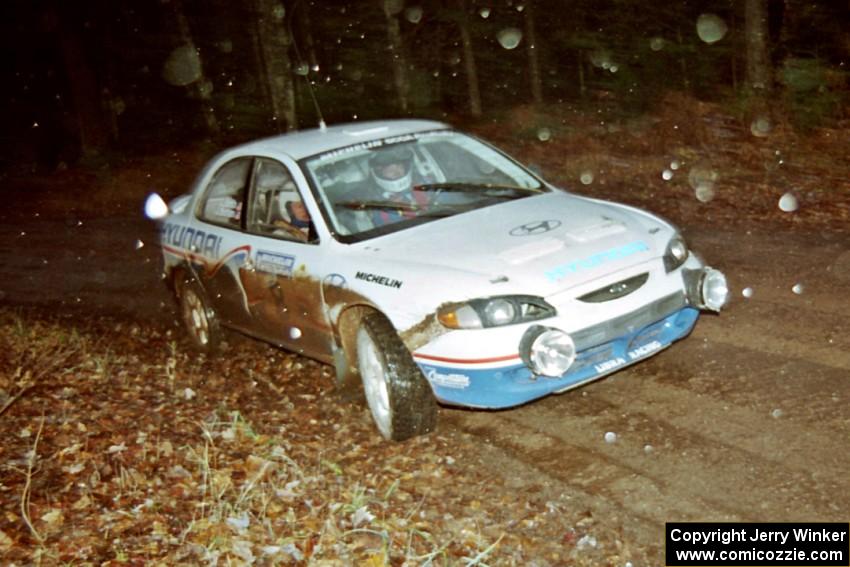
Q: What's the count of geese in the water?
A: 0